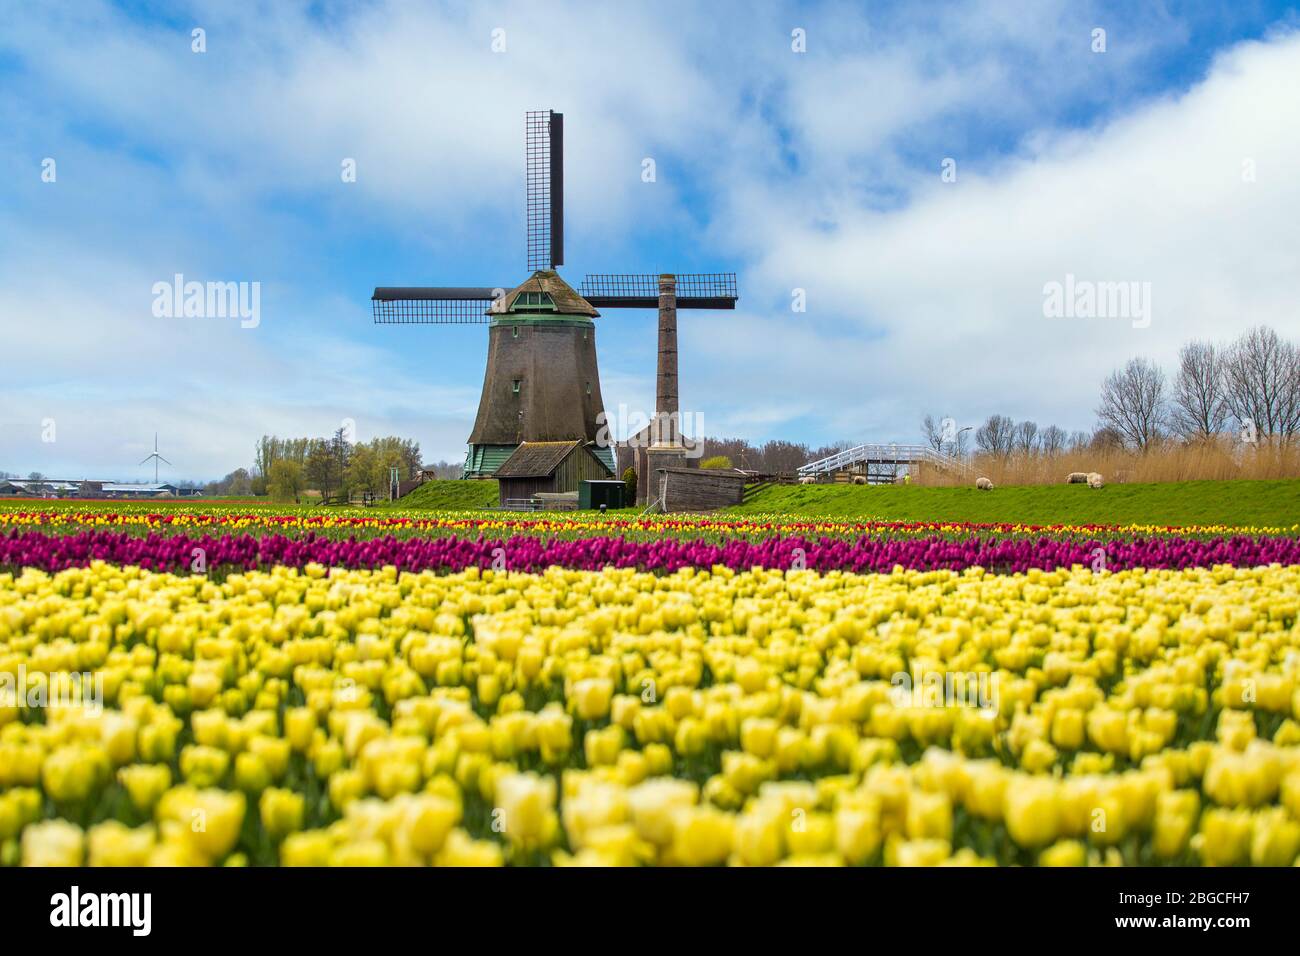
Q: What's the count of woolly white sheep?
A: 5